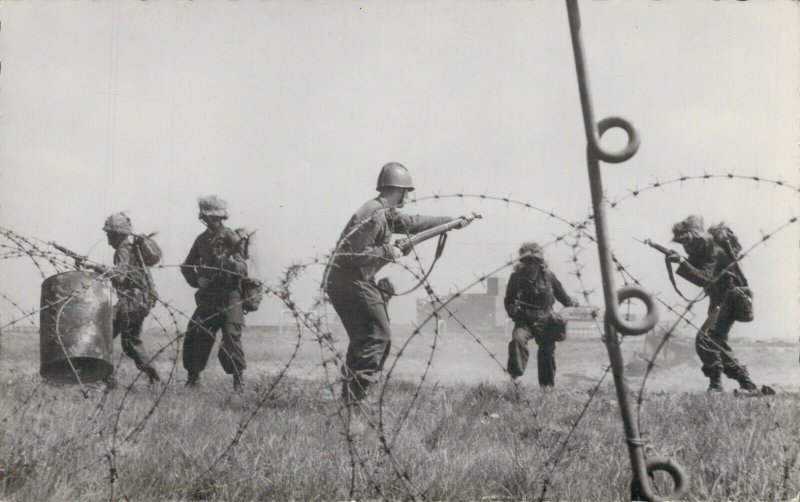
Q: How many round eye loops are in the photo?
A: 3